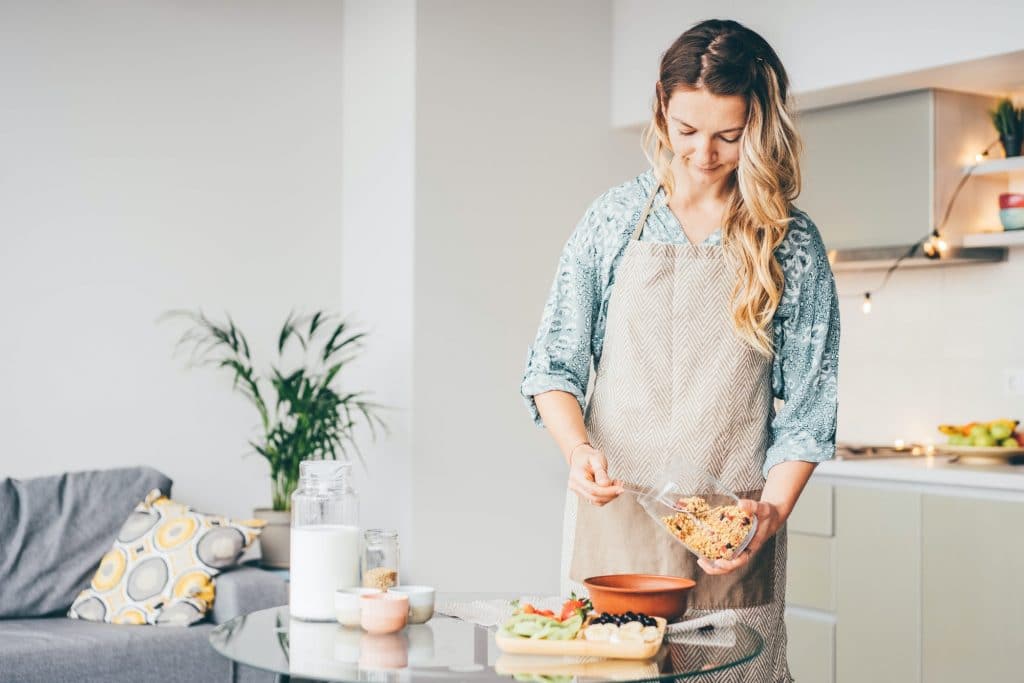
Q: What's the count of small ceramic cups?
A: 3